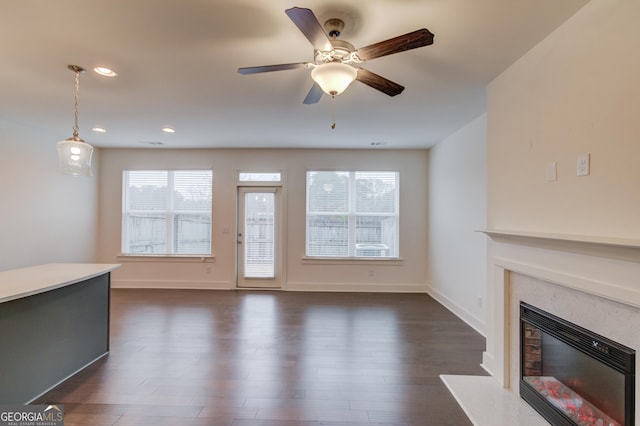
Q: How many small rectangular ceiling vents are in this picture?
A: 2